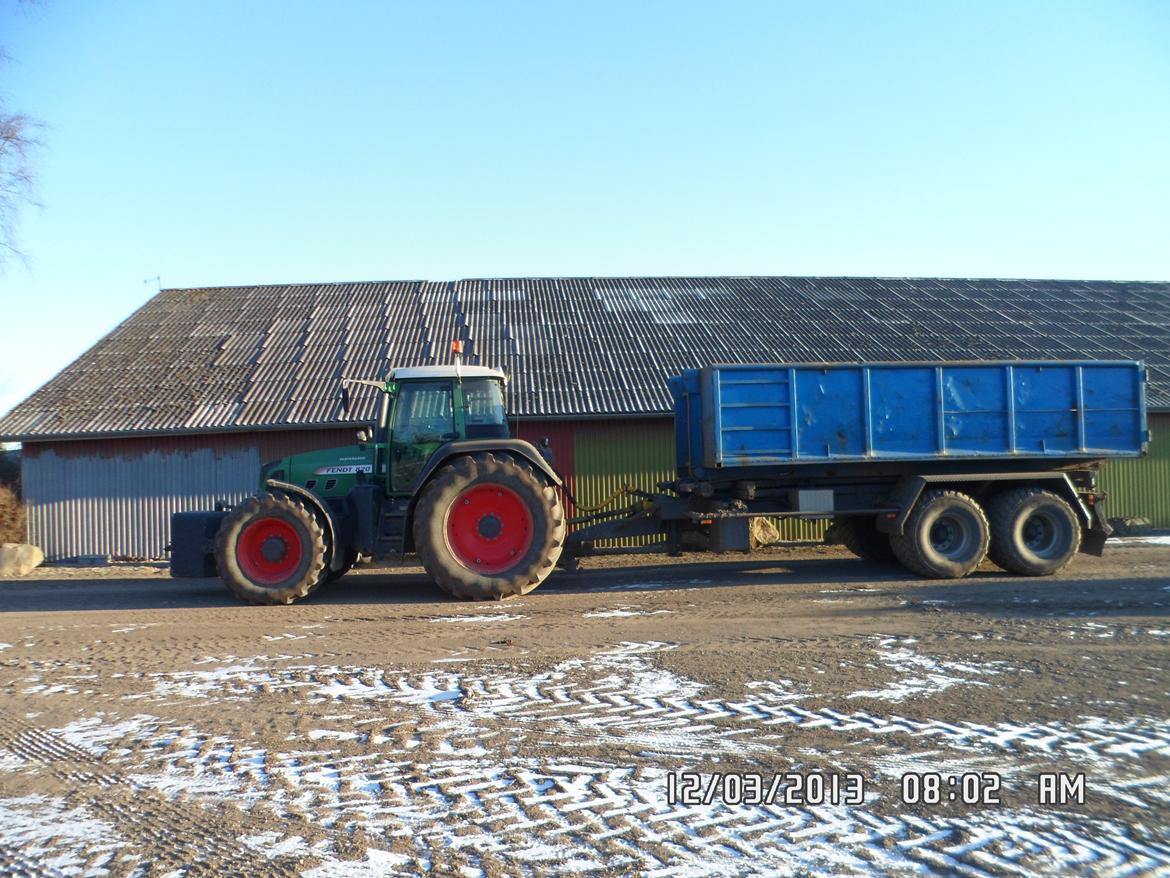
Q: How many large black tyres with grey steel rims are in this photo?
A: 2